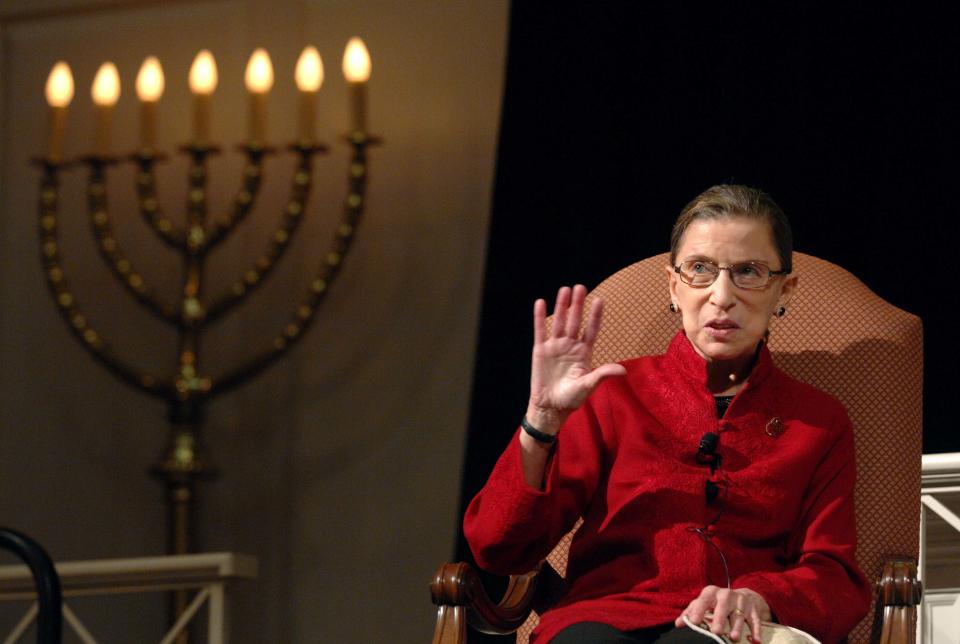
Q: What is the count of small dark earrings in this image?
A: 2